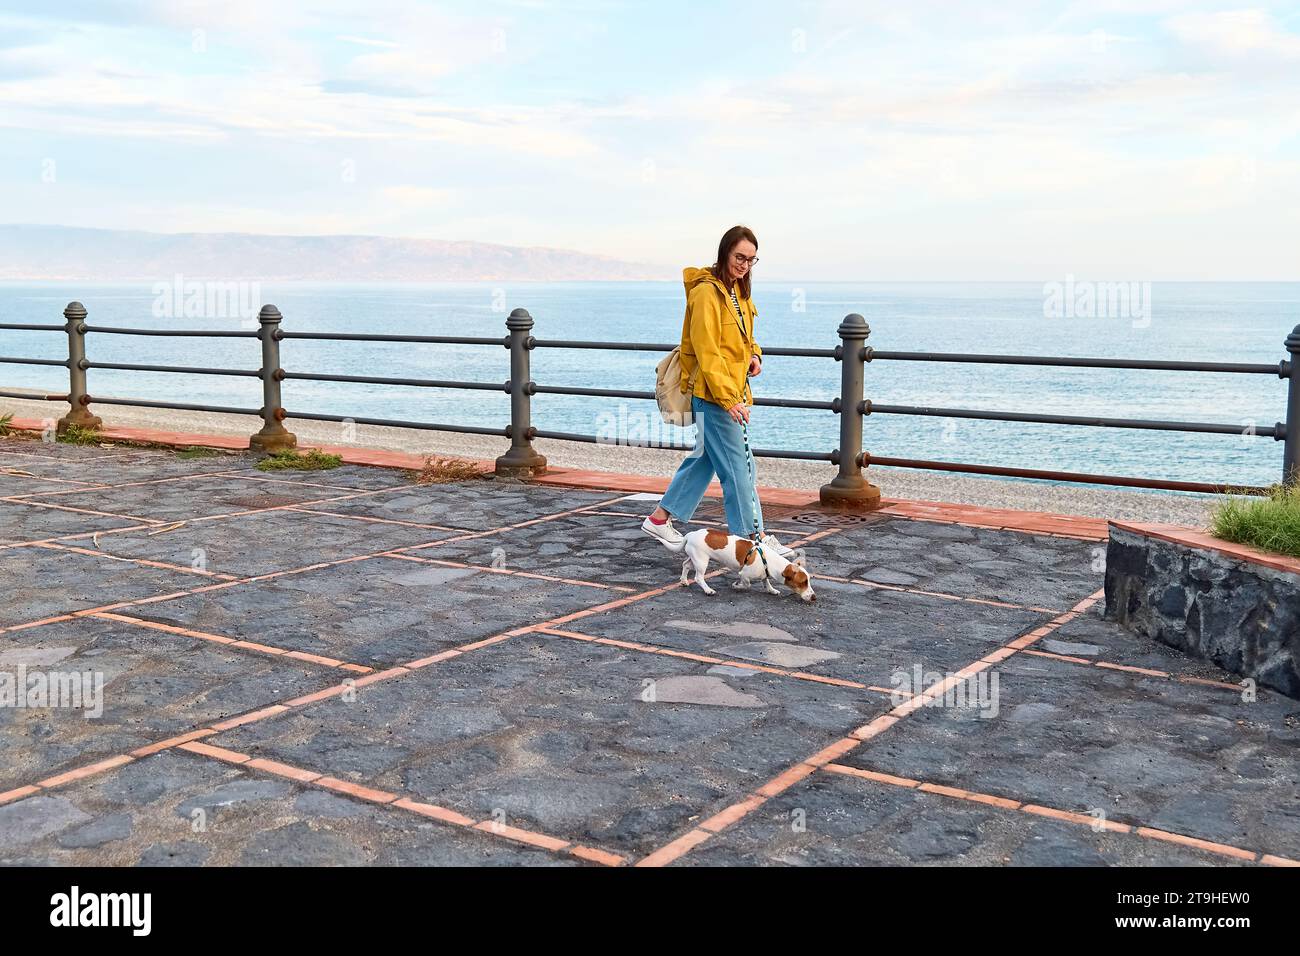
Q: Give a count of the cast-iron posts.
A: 5